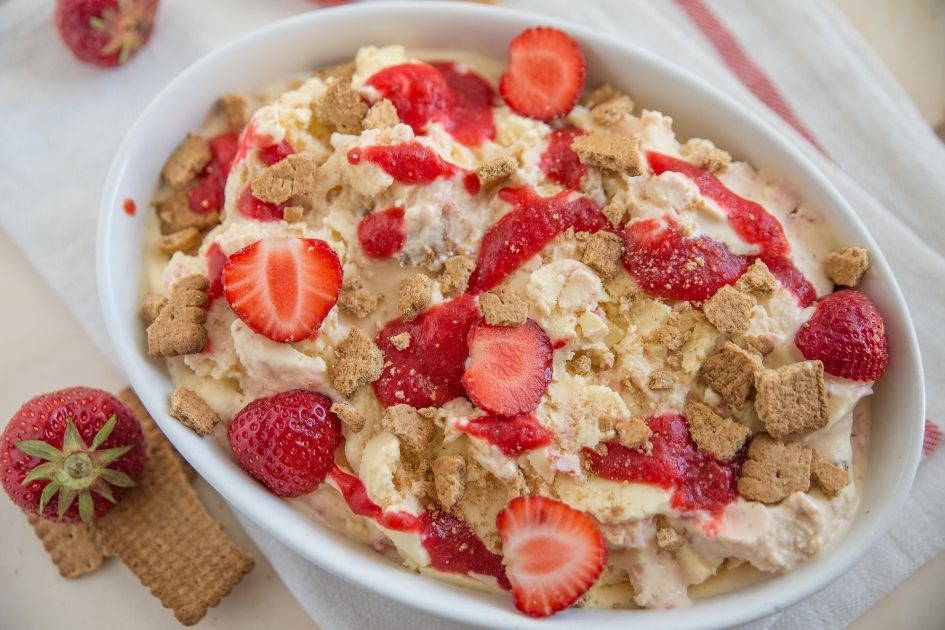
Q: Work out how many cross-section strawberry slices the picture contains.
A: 4